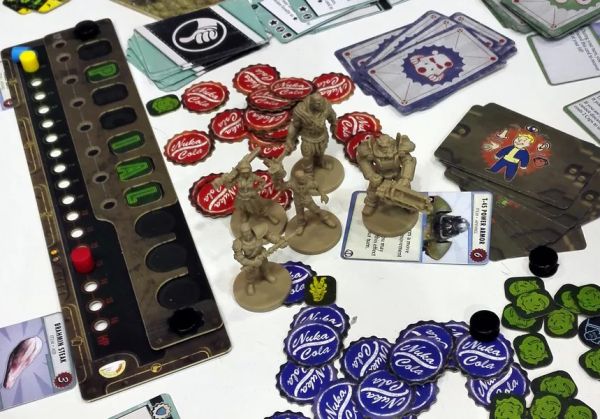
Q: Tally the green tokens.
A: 13